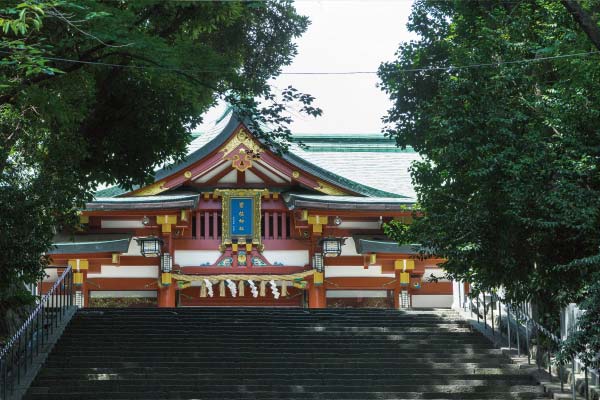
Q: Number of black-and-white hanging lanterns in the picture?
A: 2